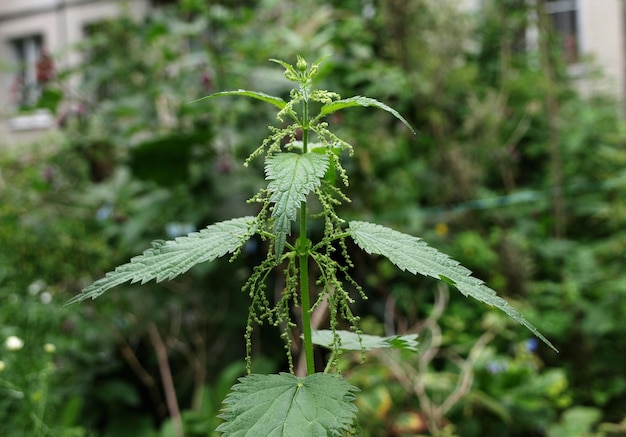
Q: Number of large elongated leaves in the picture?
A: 2